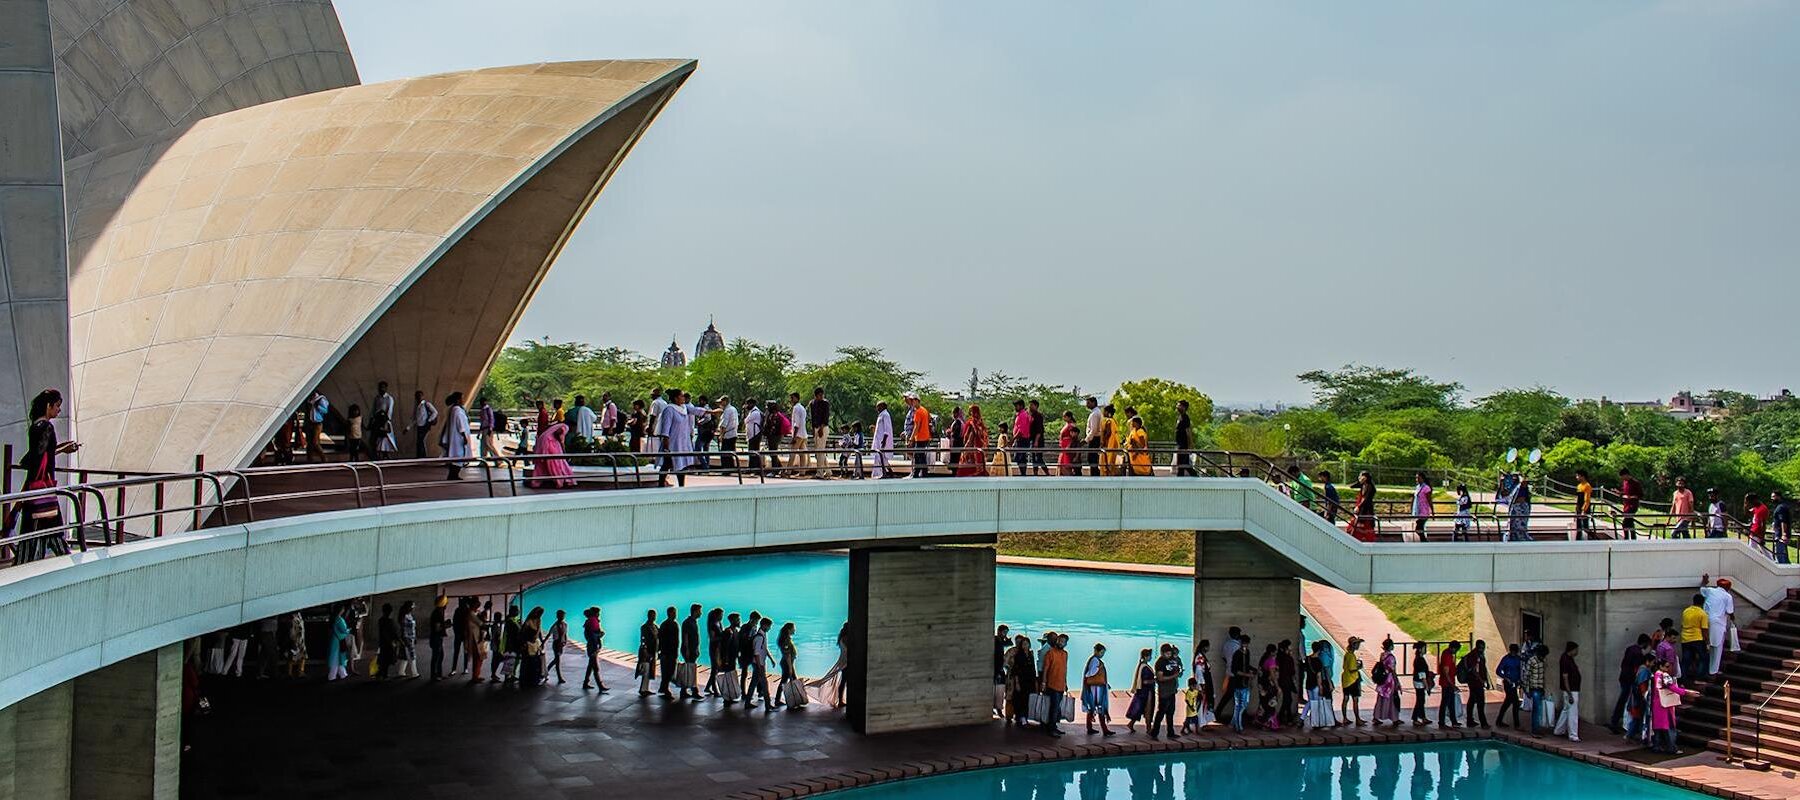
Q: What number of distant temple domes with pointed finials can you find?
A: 2